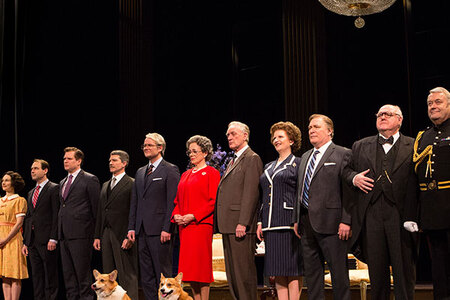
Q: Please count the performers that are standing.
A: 11